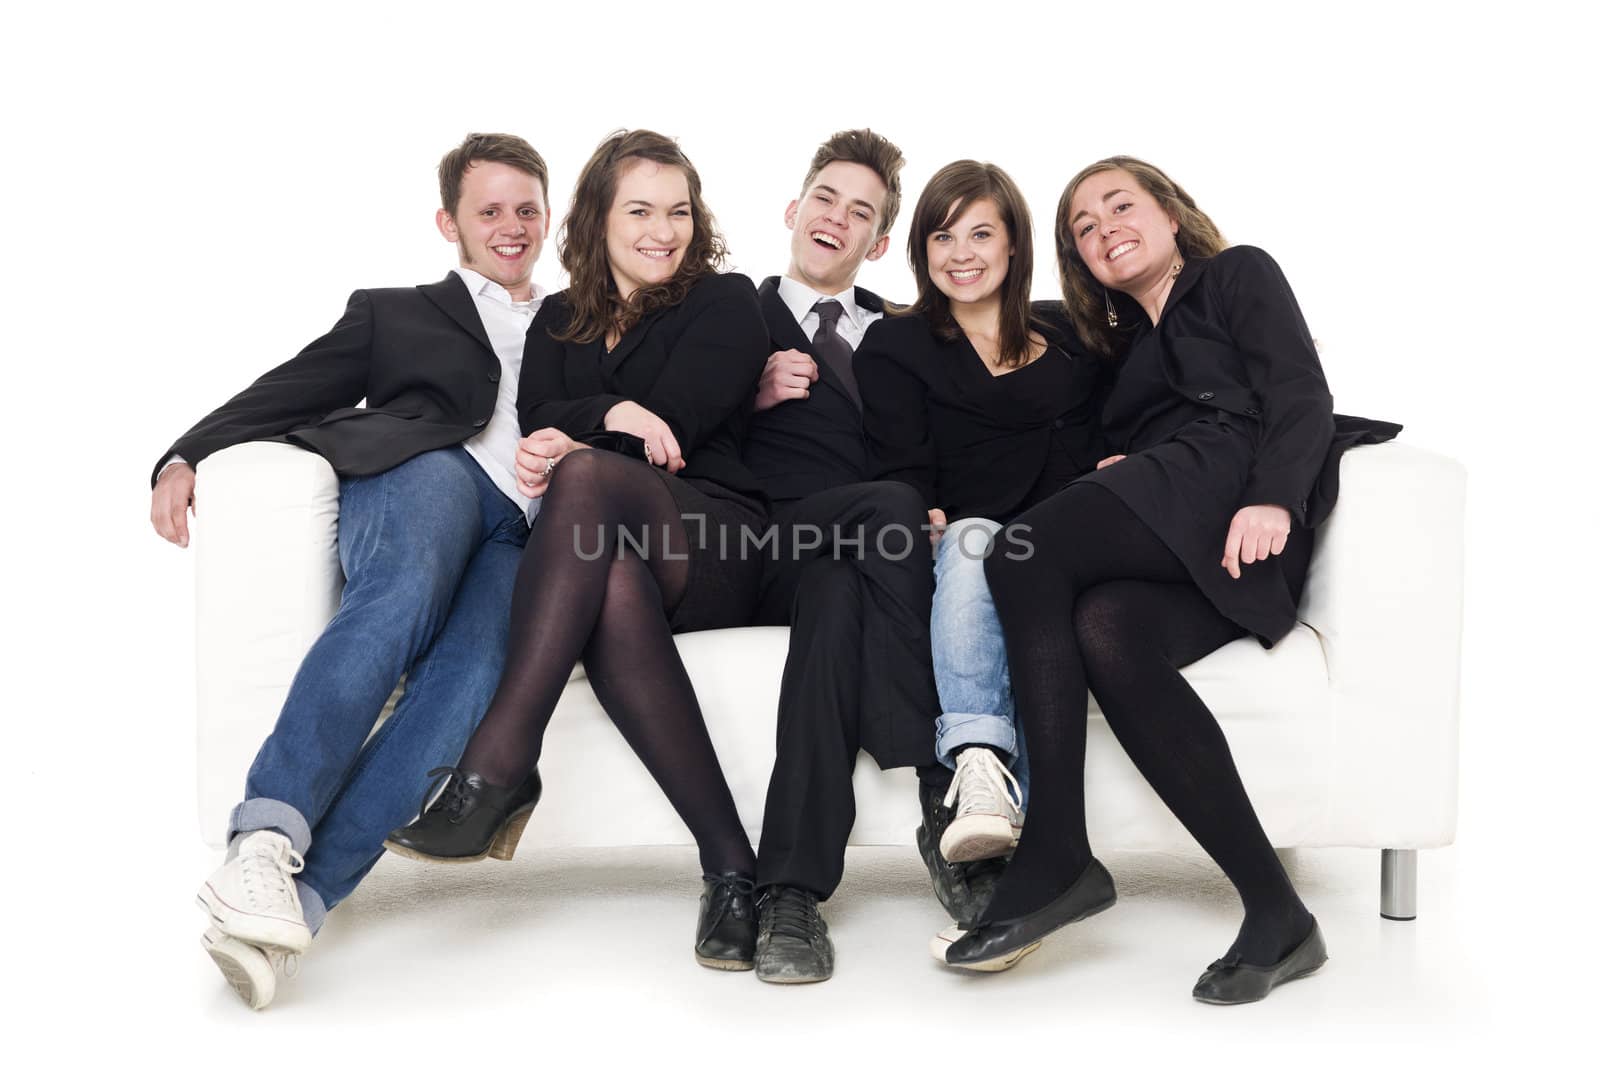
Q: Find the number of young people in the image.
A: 5